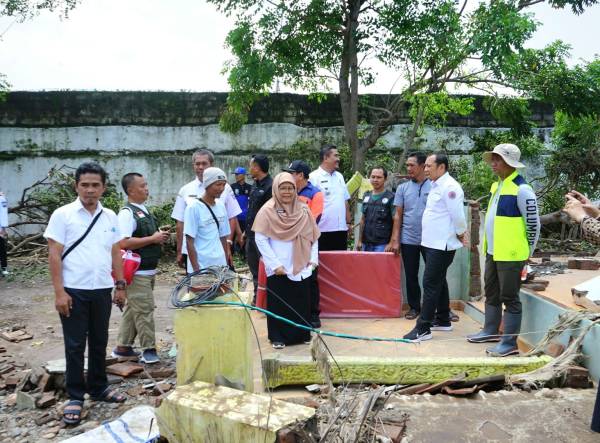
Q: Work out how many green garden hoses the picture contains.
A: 1